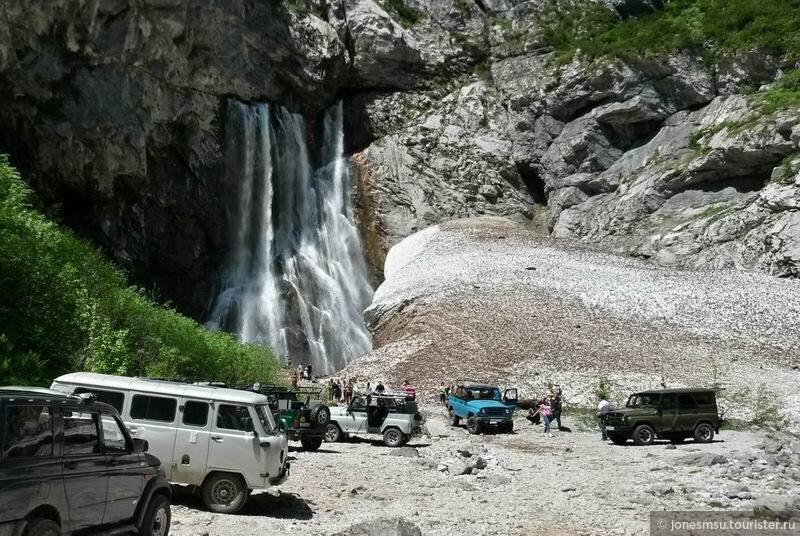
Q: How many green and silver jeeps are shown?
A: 3